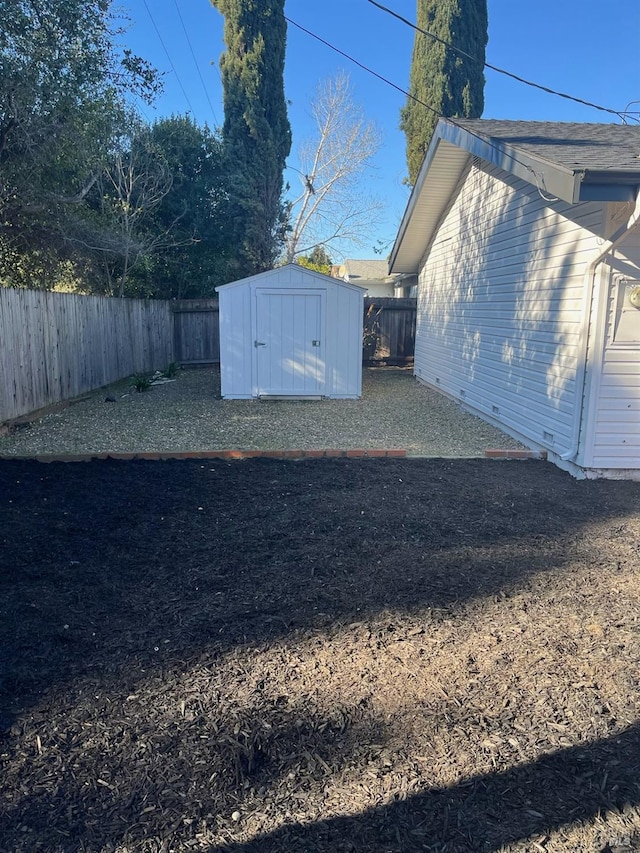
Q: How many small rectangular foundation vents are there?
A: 5